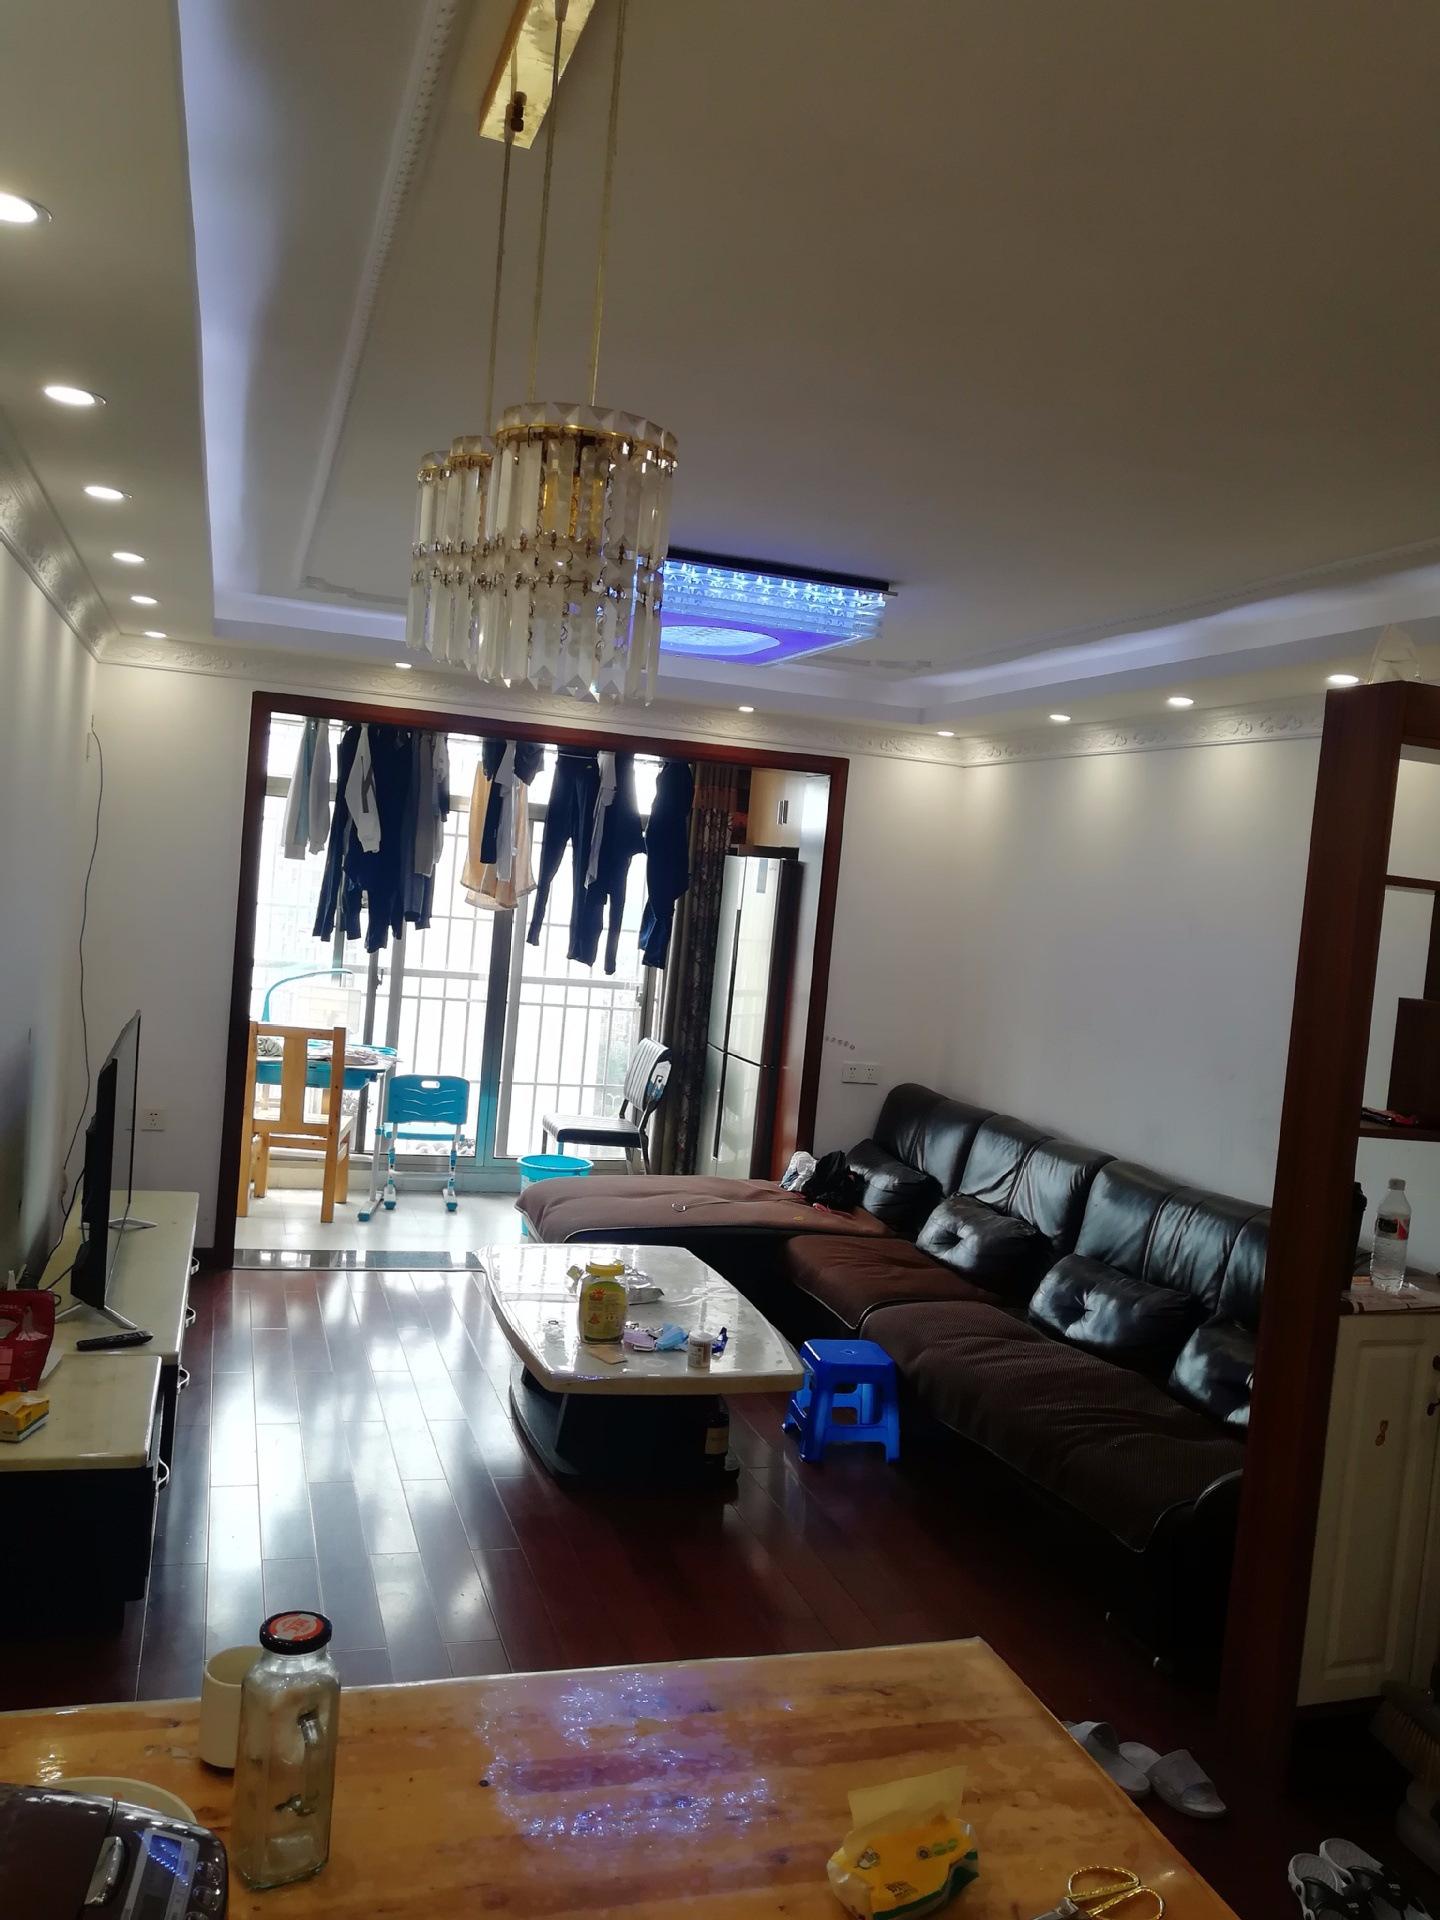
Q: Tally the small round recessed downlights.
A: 12